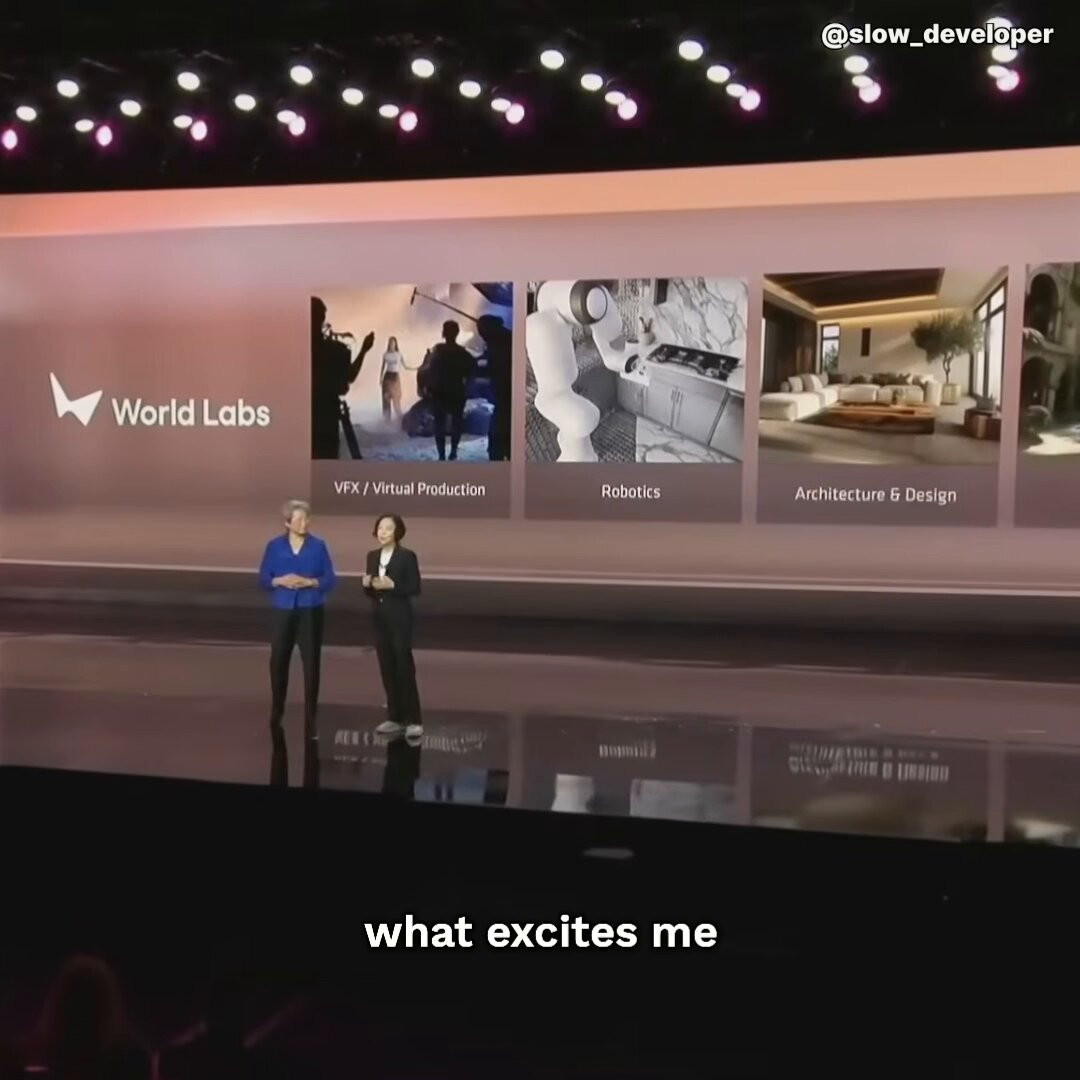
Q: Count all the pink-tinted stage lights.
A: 10